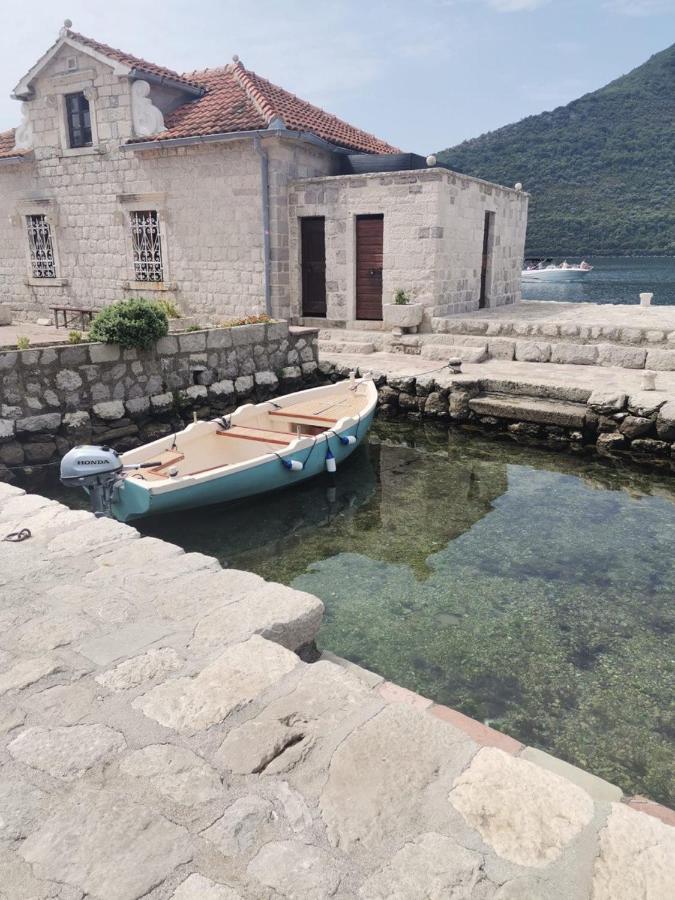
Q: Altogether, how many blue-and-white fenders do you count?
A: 3